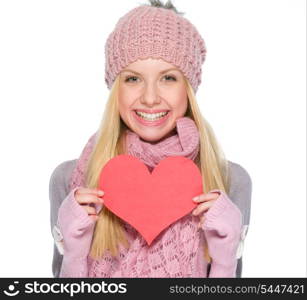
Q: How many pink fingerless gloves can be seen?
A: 2